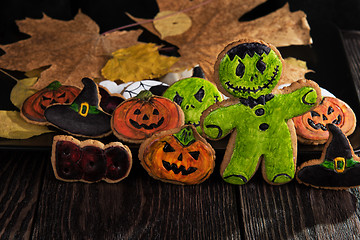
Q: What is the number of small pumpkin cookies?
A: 4